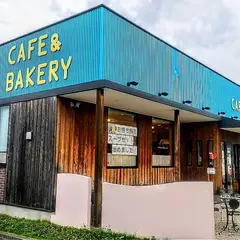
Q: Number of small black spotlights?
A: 6